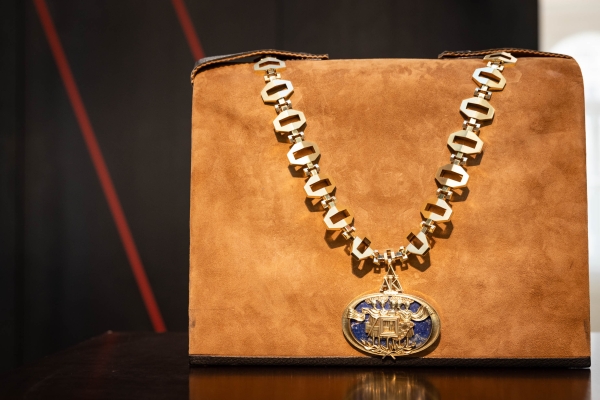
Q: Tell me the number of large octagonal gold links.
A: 14